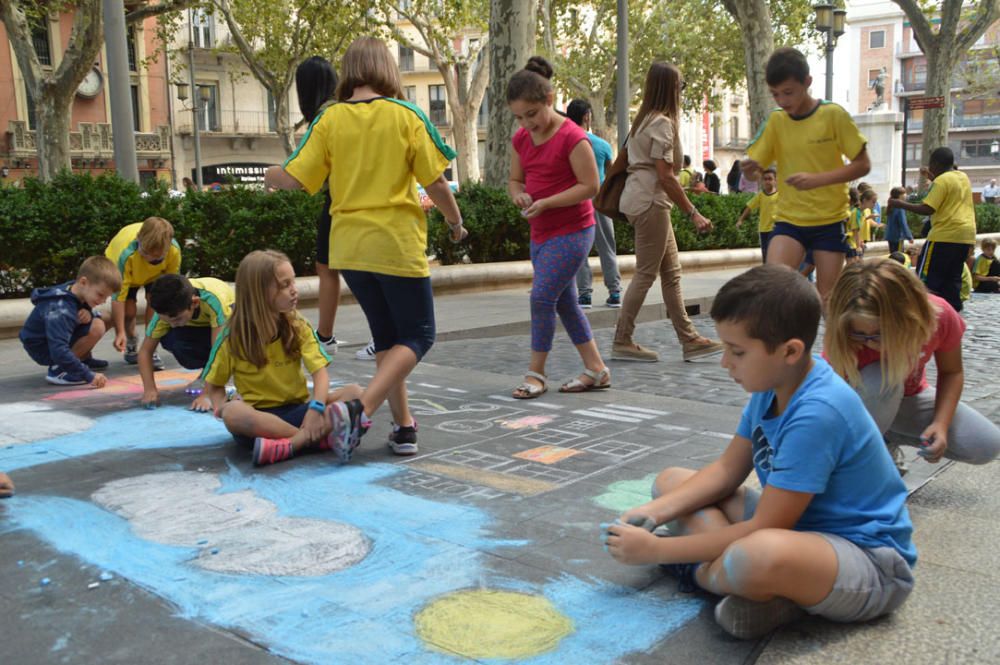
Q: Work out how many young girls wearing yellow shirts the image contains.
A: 2